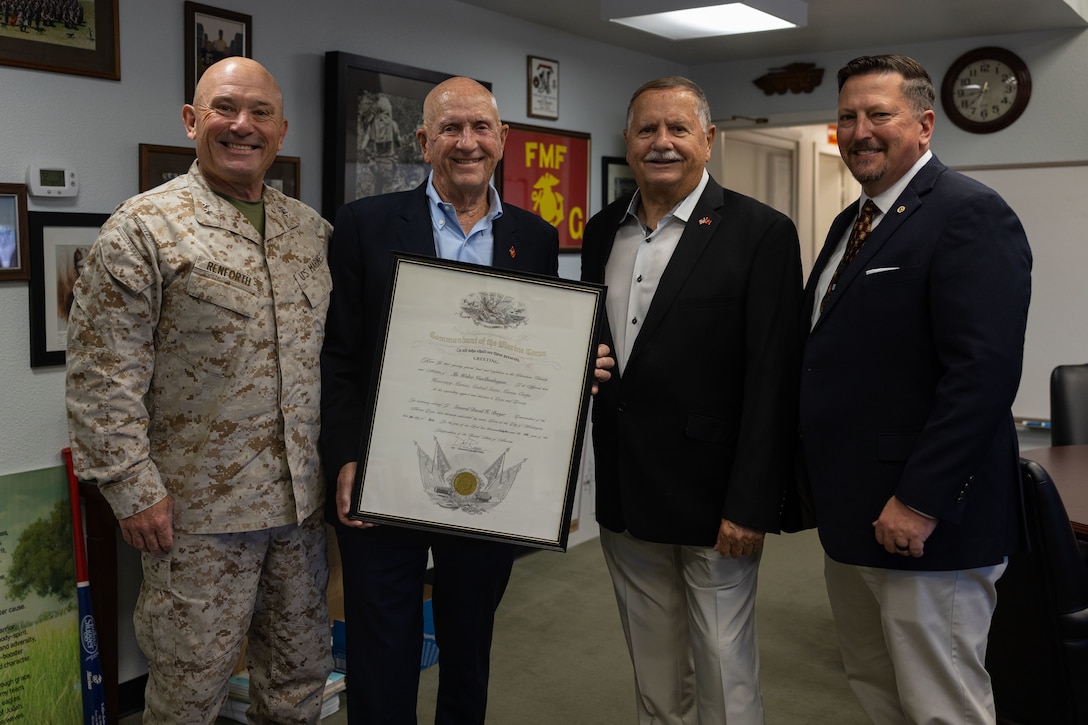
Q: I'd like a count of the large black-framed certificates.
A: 1